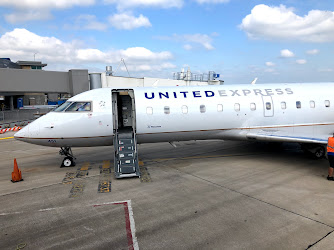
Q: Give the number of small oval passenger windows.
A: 12